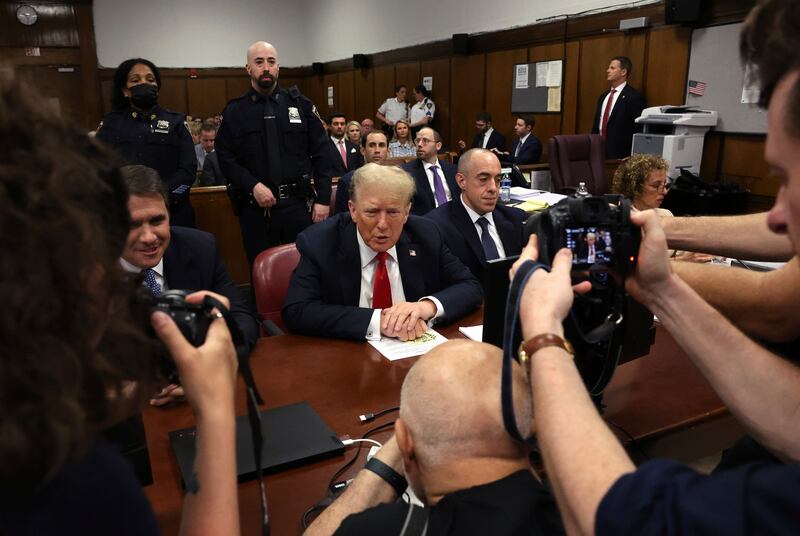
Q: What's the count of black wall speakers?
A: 4